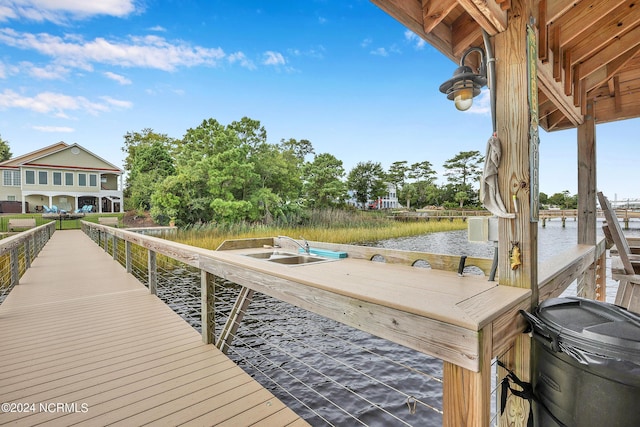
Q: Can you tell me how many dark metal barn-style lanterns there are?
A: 1